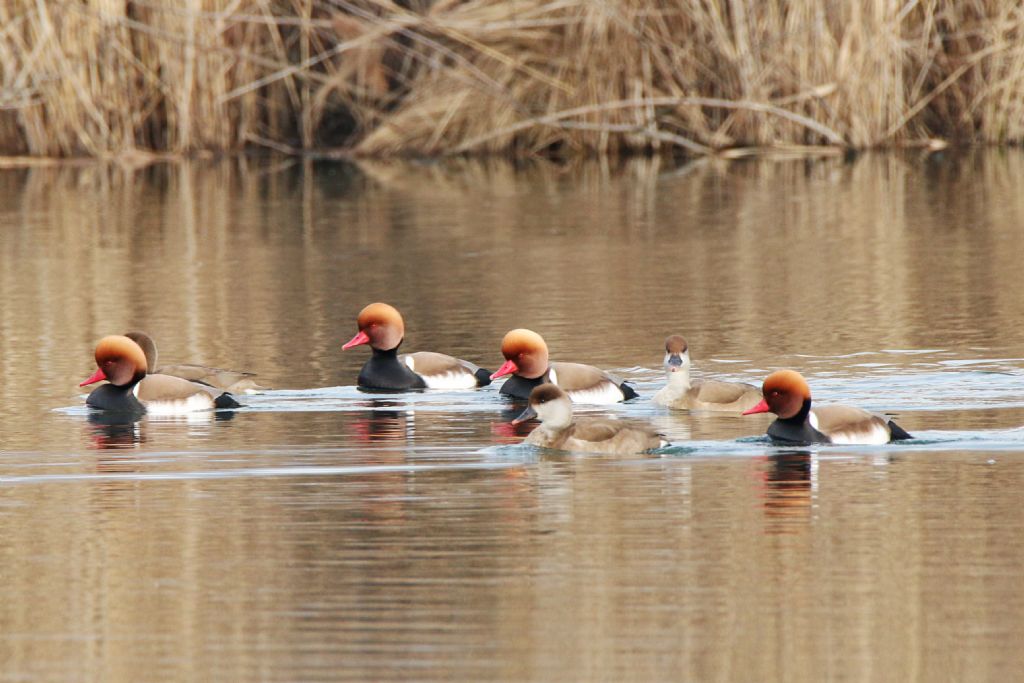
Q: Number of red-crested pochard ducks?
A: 7